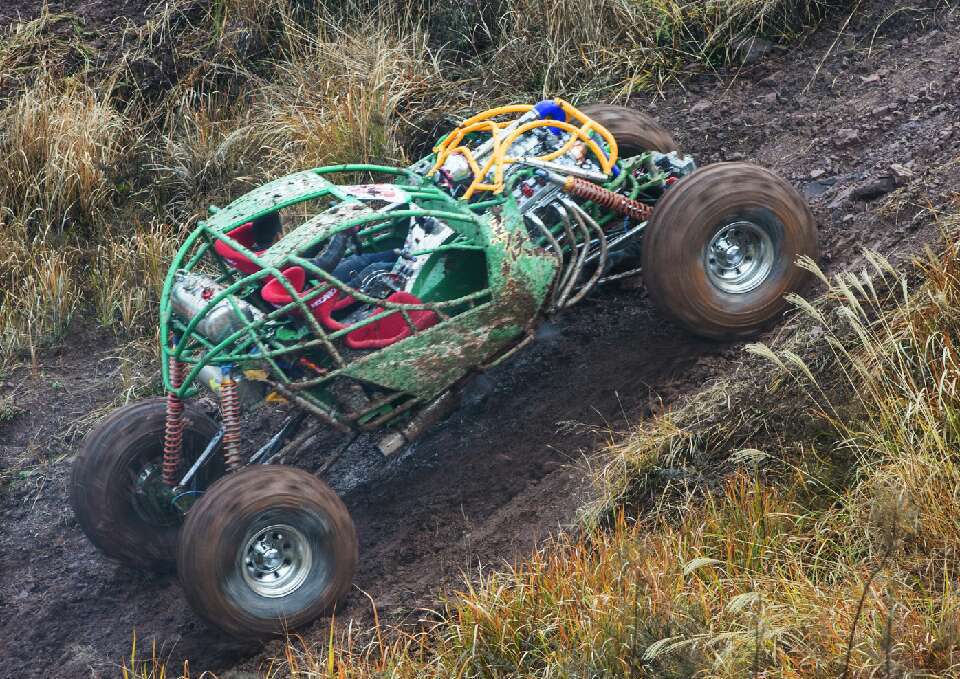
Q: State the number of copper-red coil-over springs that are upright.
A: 2